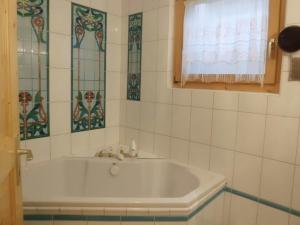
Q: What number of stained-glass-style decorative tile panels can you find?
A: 3